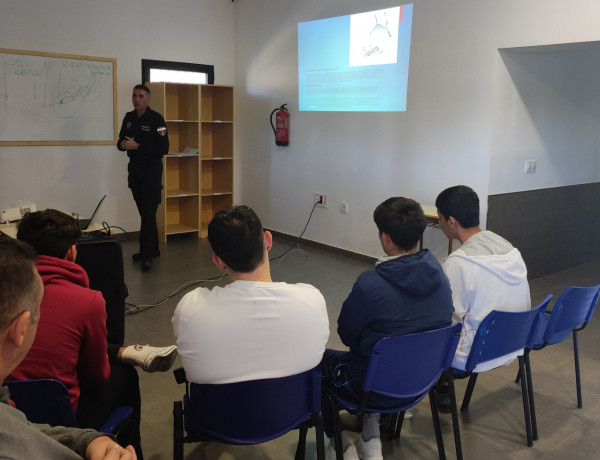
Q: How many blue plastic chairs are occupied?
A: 4